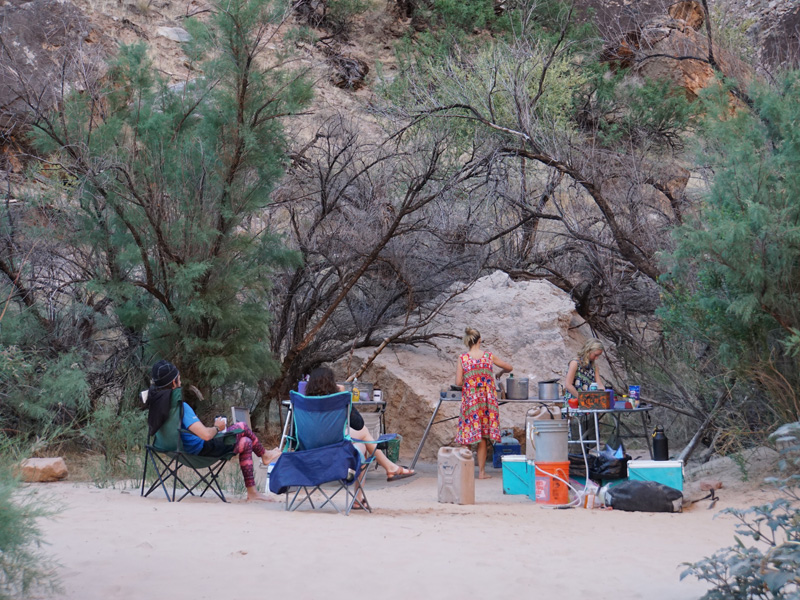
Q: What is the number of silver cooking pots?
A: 2